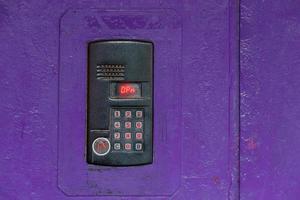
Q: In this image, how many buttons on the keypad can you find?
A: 12